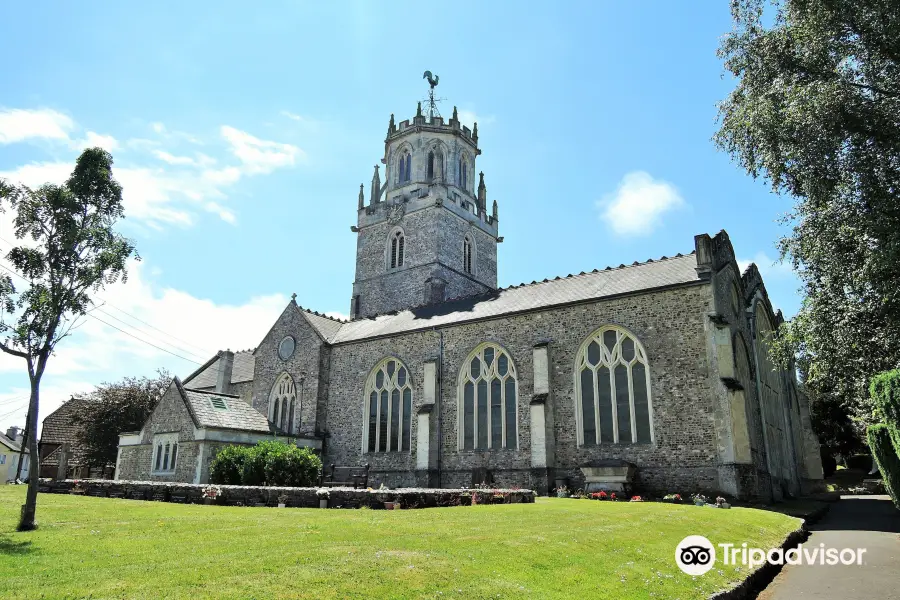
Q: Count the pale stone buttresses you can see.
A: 3